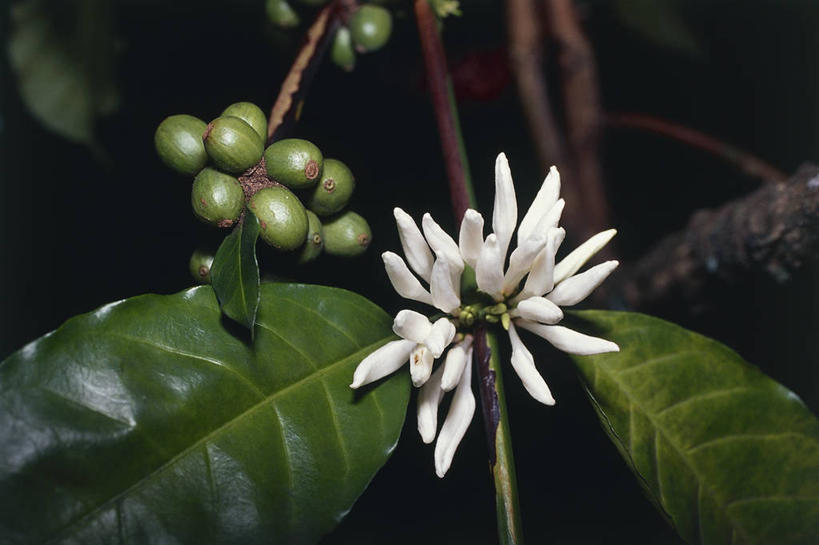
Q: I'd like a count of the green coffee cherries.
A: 13